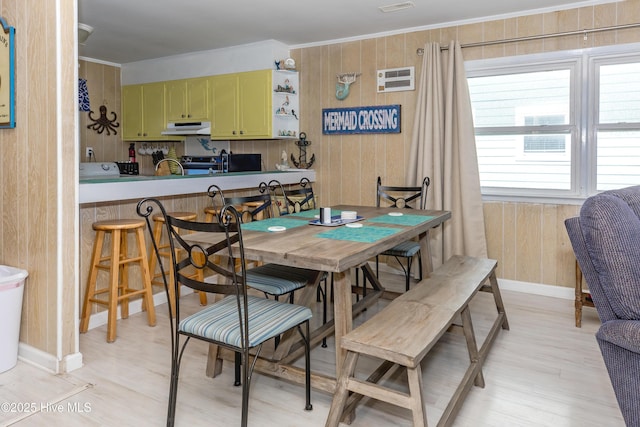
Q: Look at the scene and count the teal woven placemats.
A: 4